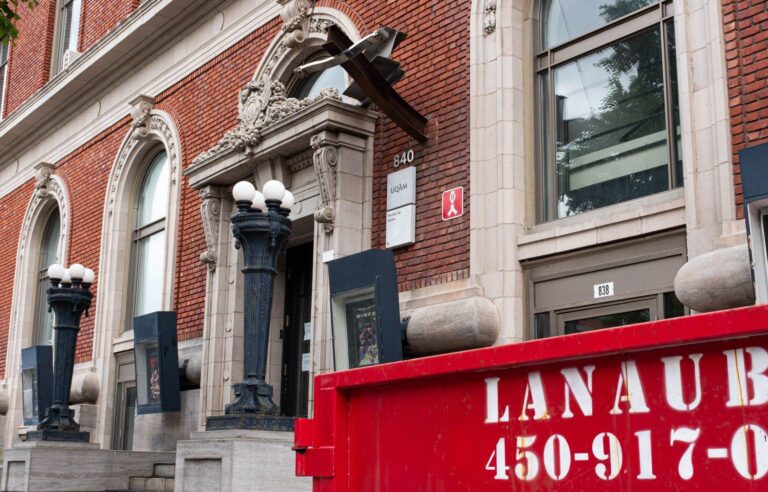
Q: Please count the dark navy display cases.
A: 4